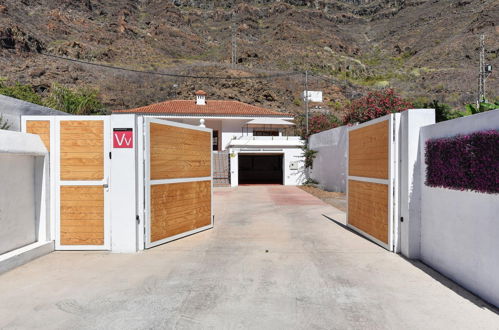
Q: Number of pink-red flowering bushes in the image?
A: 2